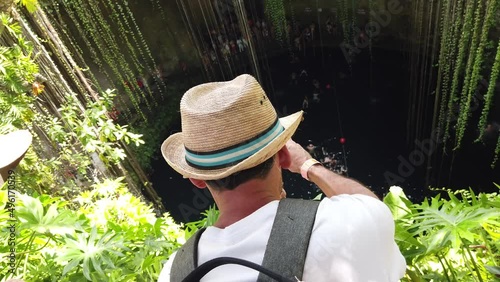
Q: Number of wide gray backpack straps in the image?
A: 2